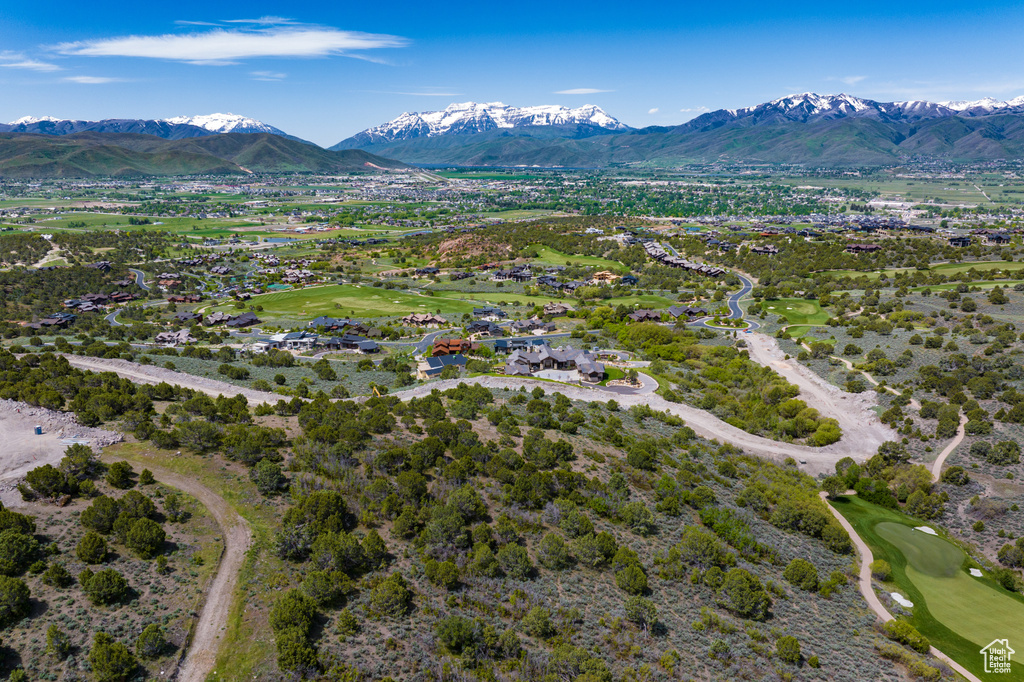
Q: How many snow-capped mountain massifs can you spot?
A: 3